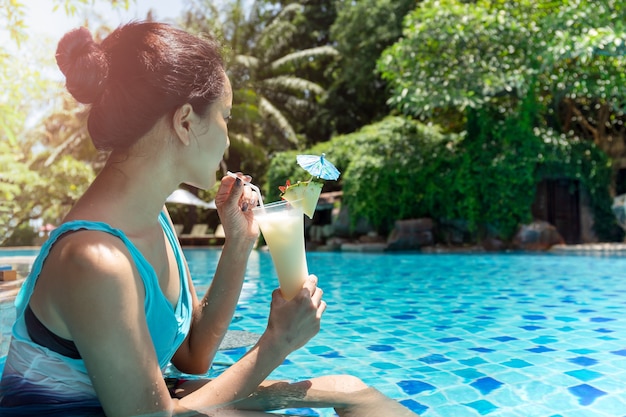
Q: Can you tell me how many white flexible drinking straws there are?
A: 1